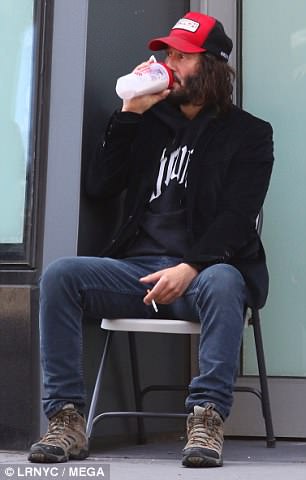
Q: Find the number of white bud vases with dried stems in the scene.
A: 0